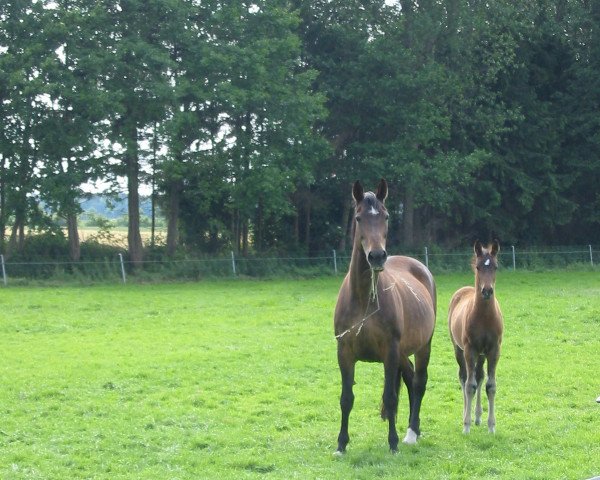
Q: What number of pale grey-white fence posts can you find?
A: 7